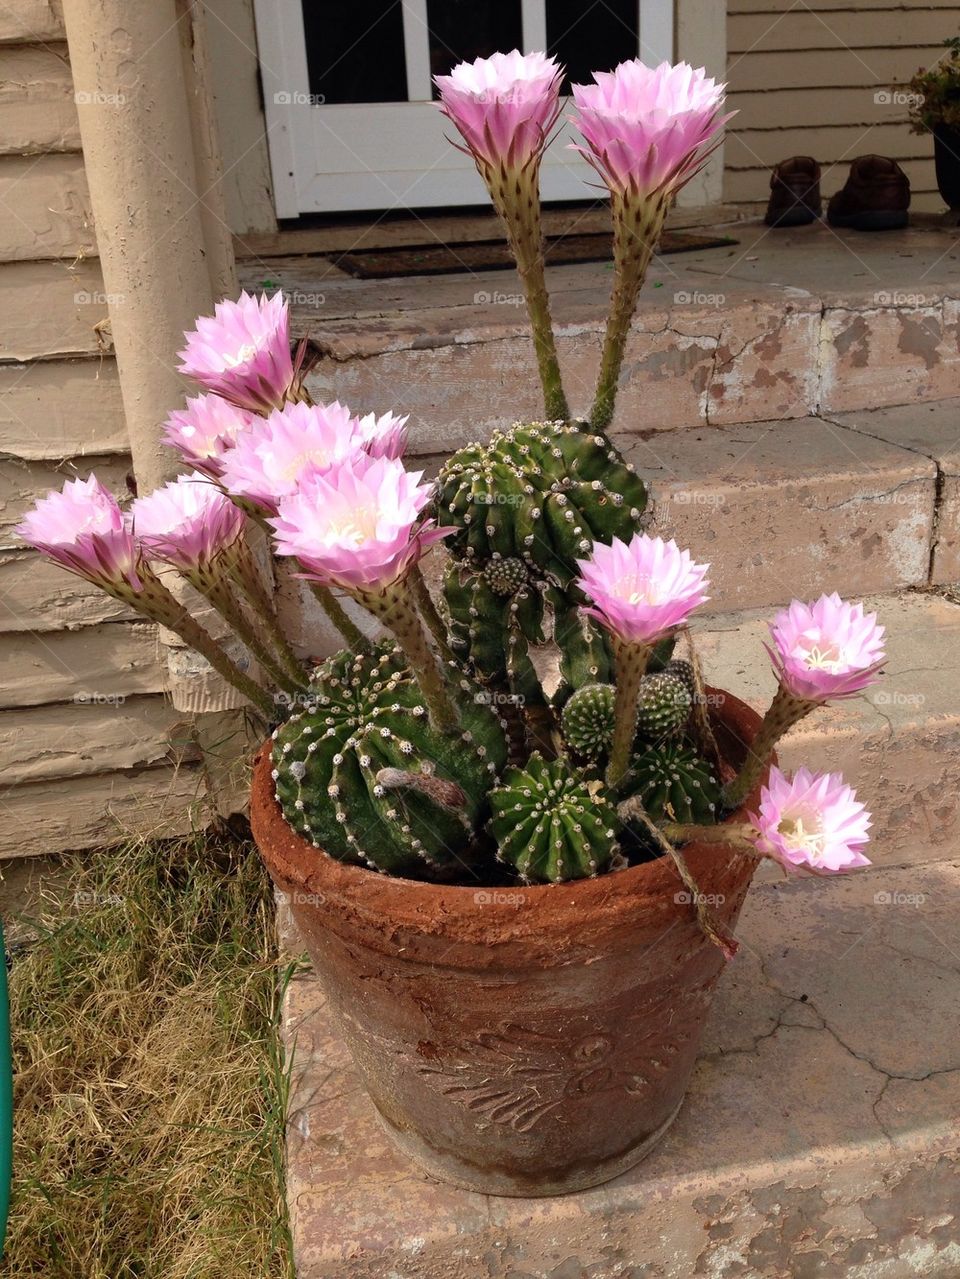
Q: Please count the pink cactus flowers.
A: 12